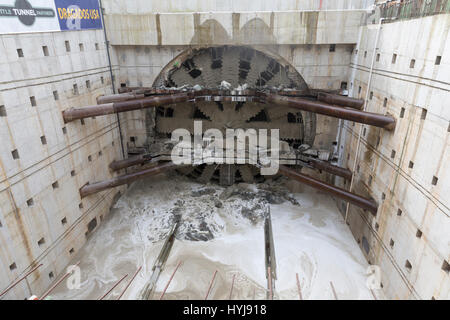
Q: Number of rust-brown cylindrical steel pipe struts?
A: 8